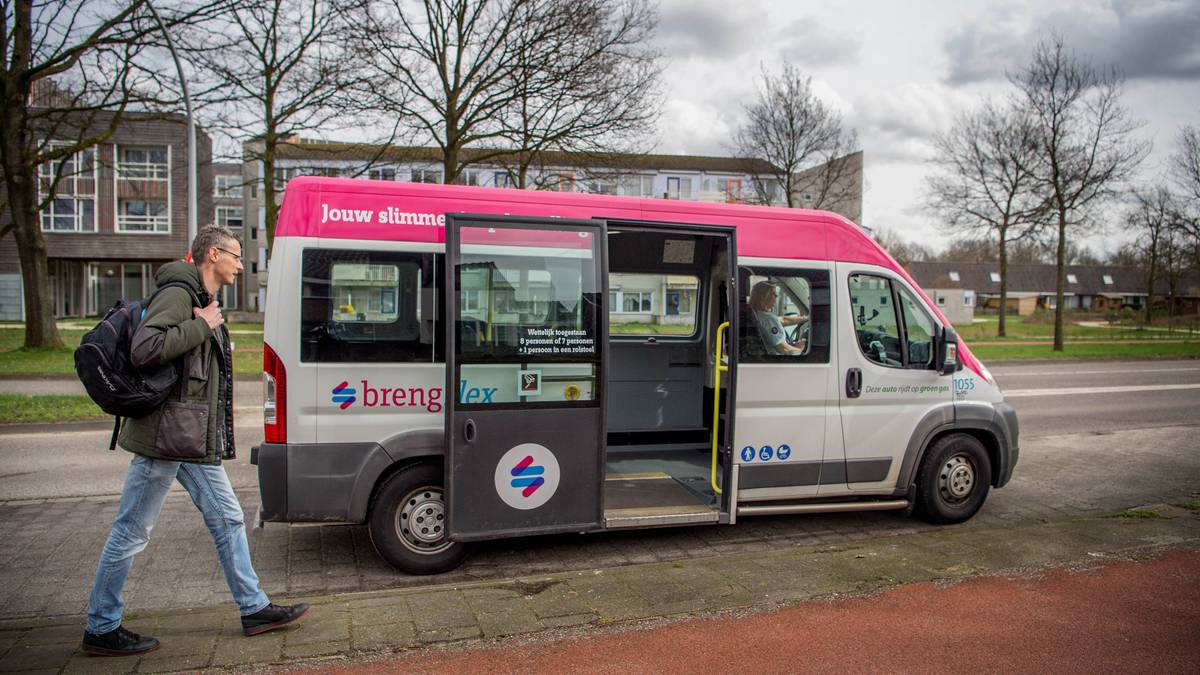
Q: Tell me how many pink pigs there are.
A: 0